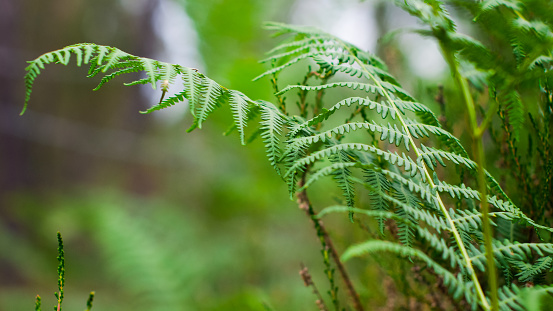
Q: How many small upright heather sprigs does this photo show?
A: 3